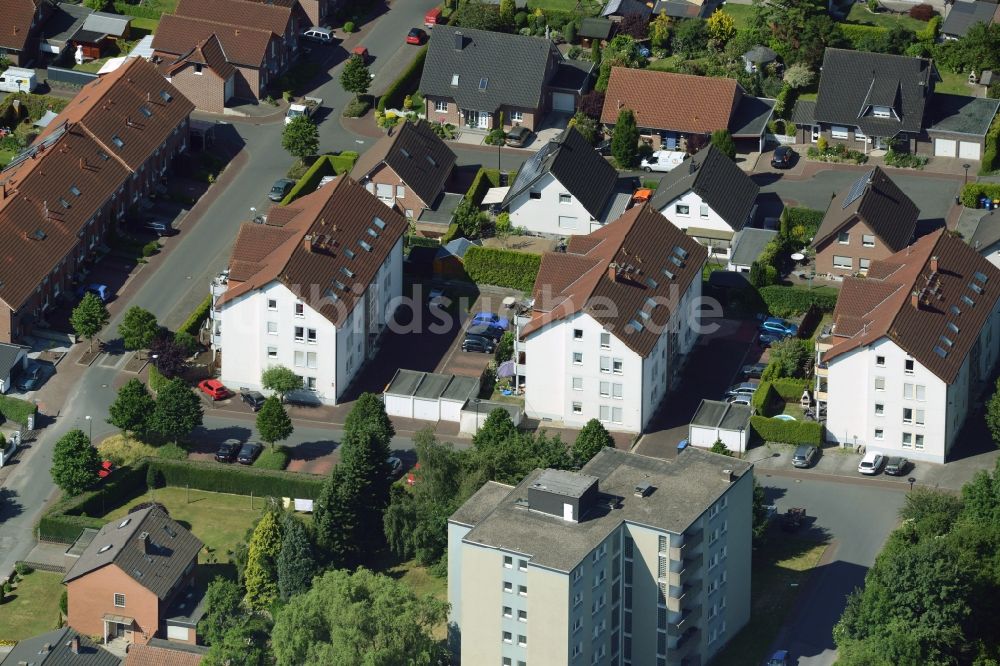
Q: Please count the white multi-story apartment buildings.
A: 3